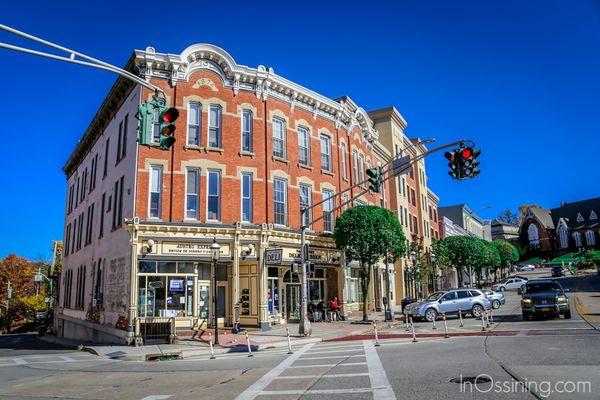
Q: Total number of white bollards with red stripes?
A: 12